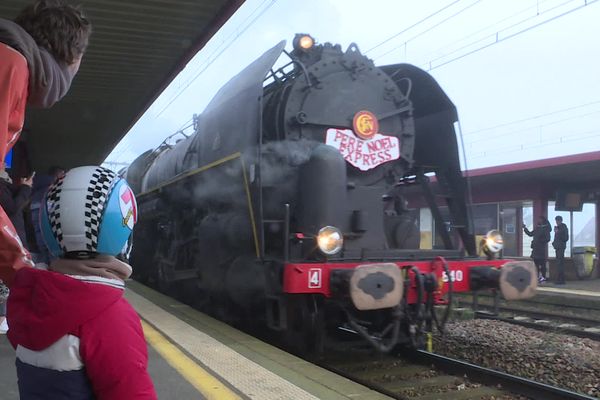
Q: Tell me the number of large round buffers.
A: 2